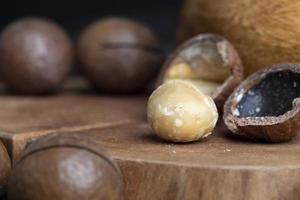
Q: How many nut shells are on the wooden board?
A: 2